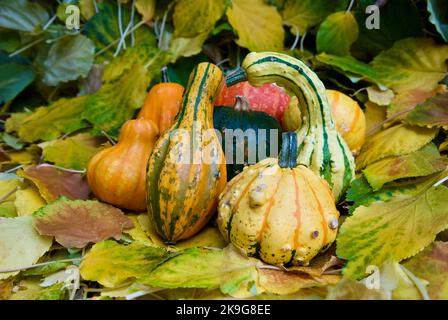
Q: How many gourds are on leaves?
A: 8